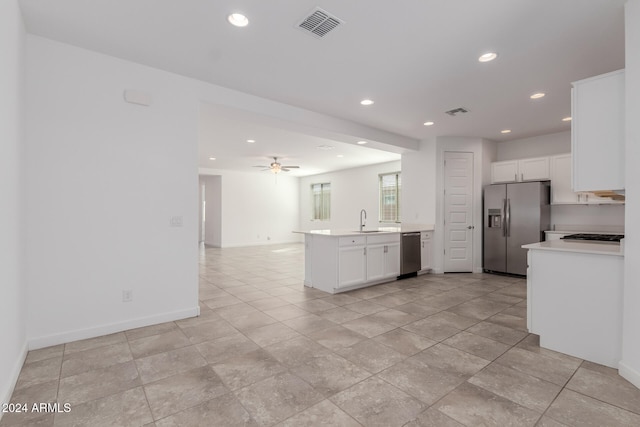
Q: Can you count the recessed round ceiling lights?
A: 11